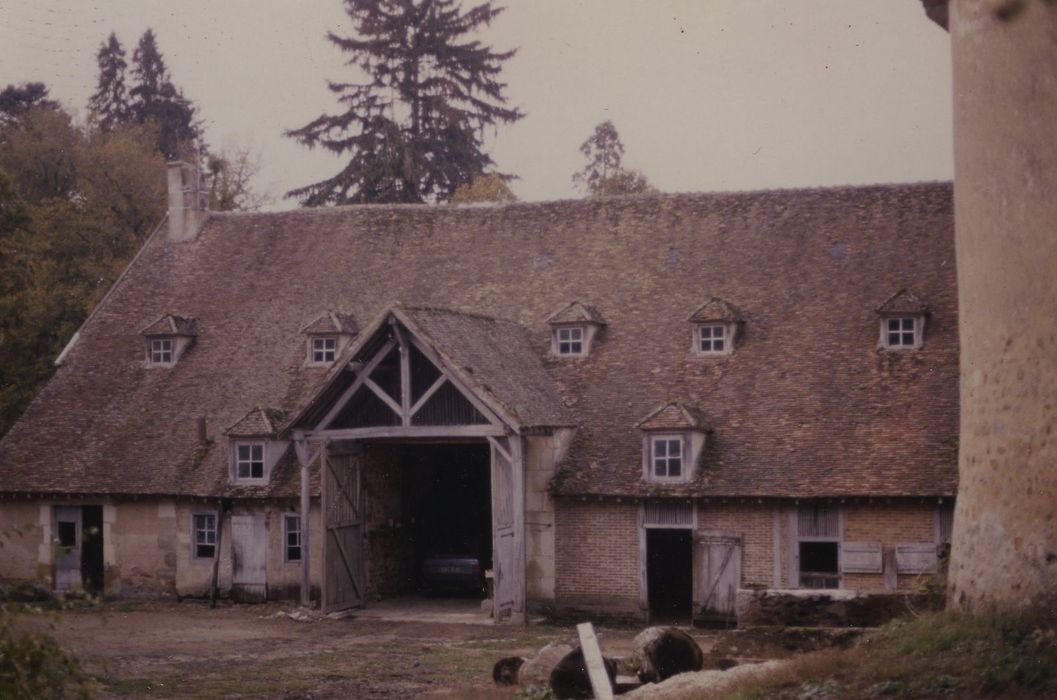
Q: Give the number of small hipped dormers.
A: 7